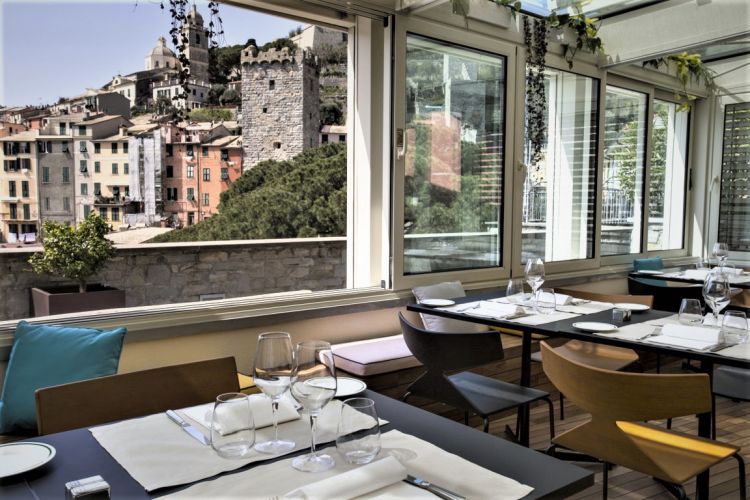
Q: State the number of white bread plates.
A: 6